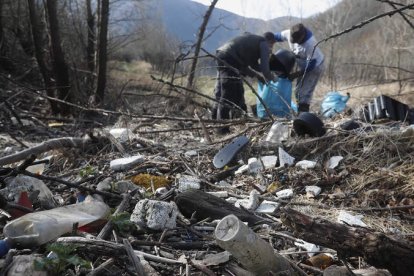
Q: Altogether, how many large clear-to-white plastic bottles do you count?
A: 2